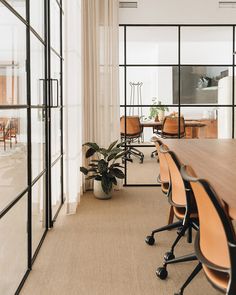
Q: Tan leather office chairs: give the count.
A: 5